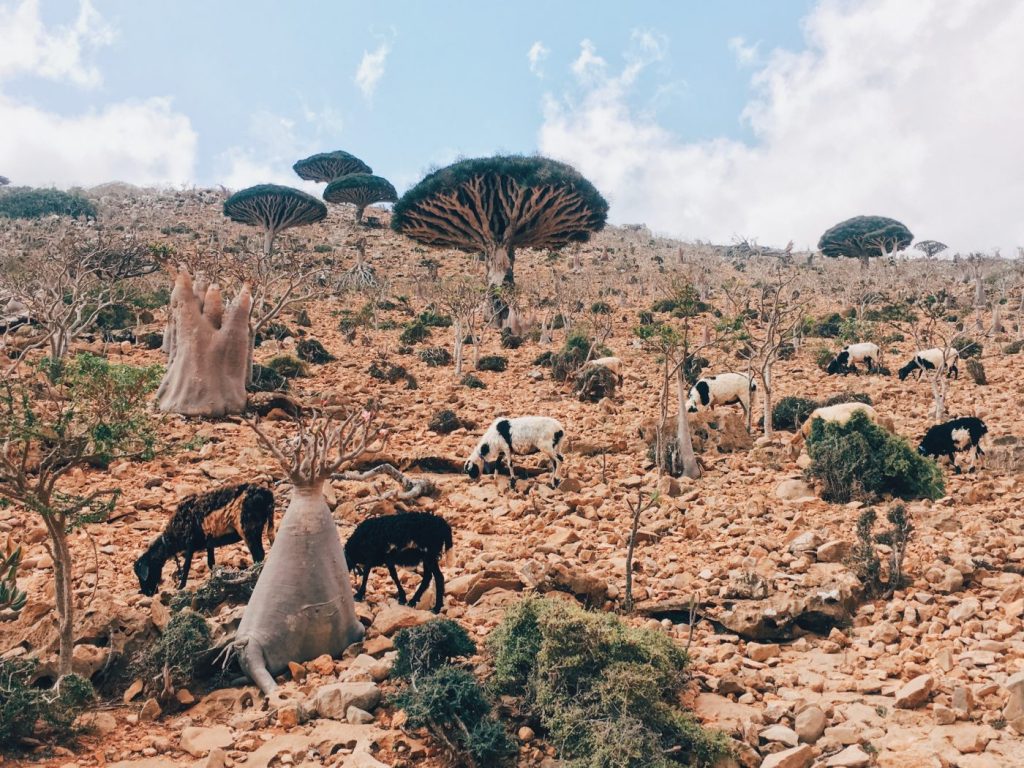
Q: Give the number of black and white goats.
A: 5